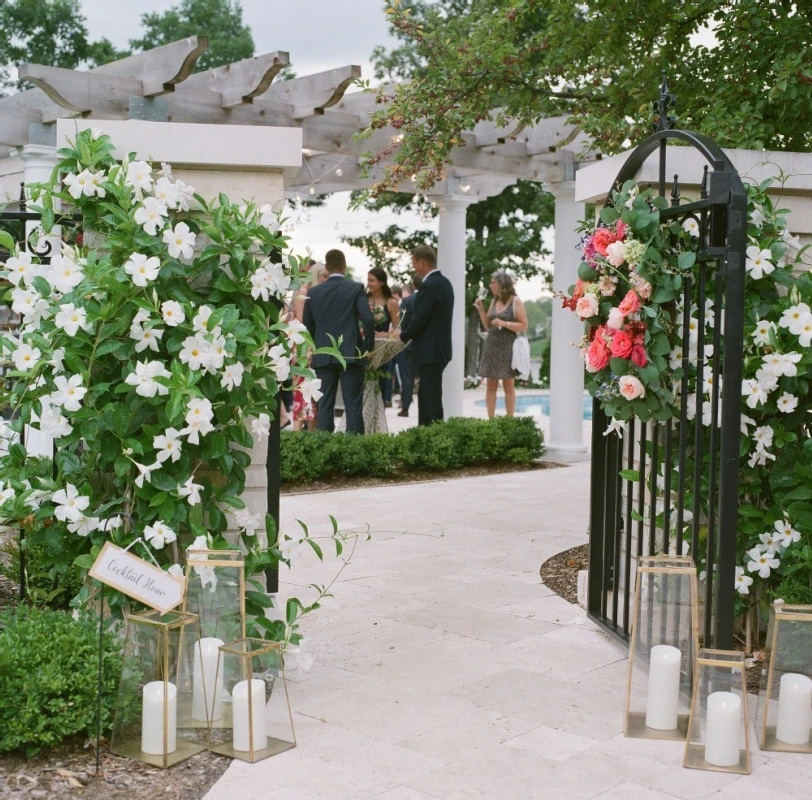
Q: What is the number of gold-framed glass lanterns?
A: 6